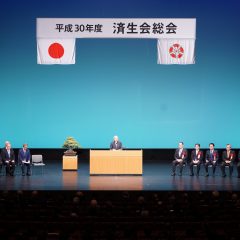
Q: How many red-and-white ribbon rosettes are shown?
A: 4